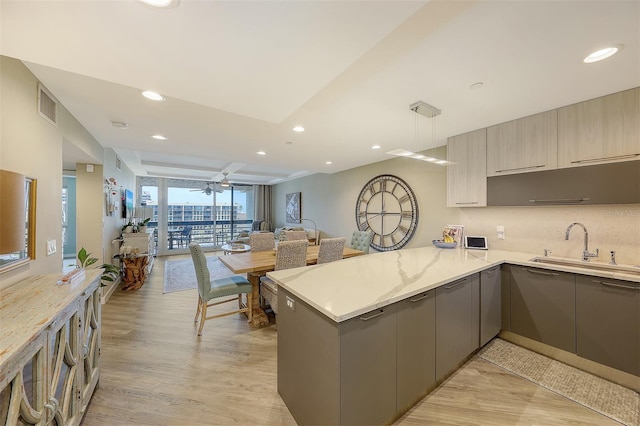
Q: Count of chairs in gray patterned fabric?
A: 4